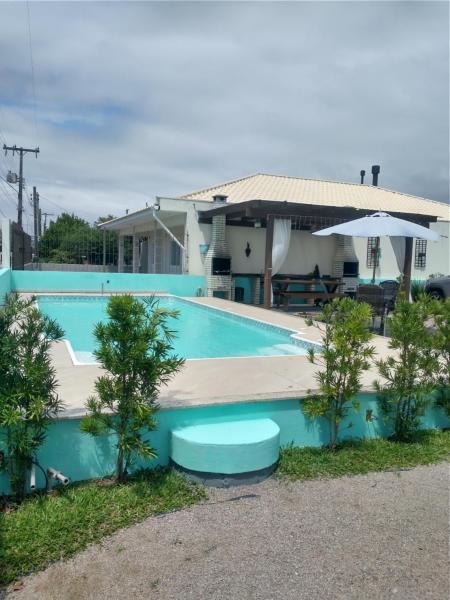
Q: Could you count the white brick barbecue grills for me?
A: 2